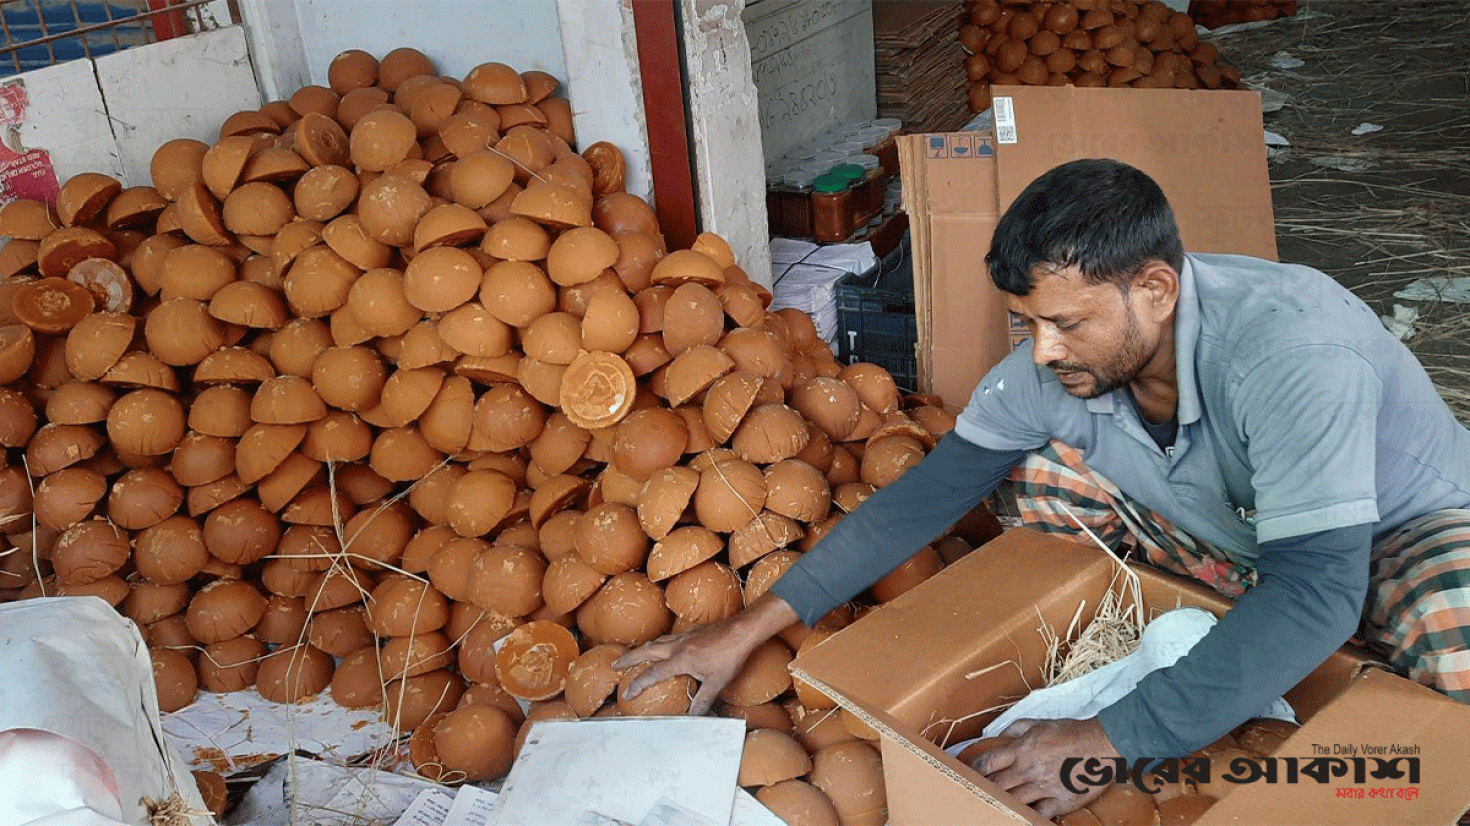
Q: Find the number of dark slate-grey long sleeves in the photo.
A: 2